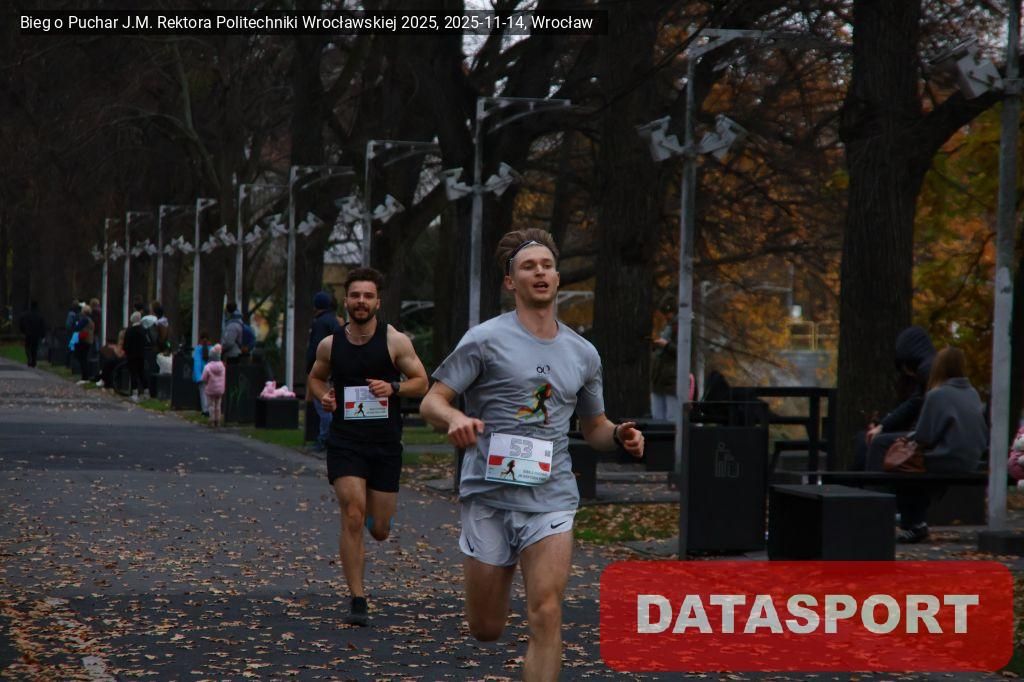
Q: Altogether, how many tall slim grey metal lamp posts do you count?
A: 10